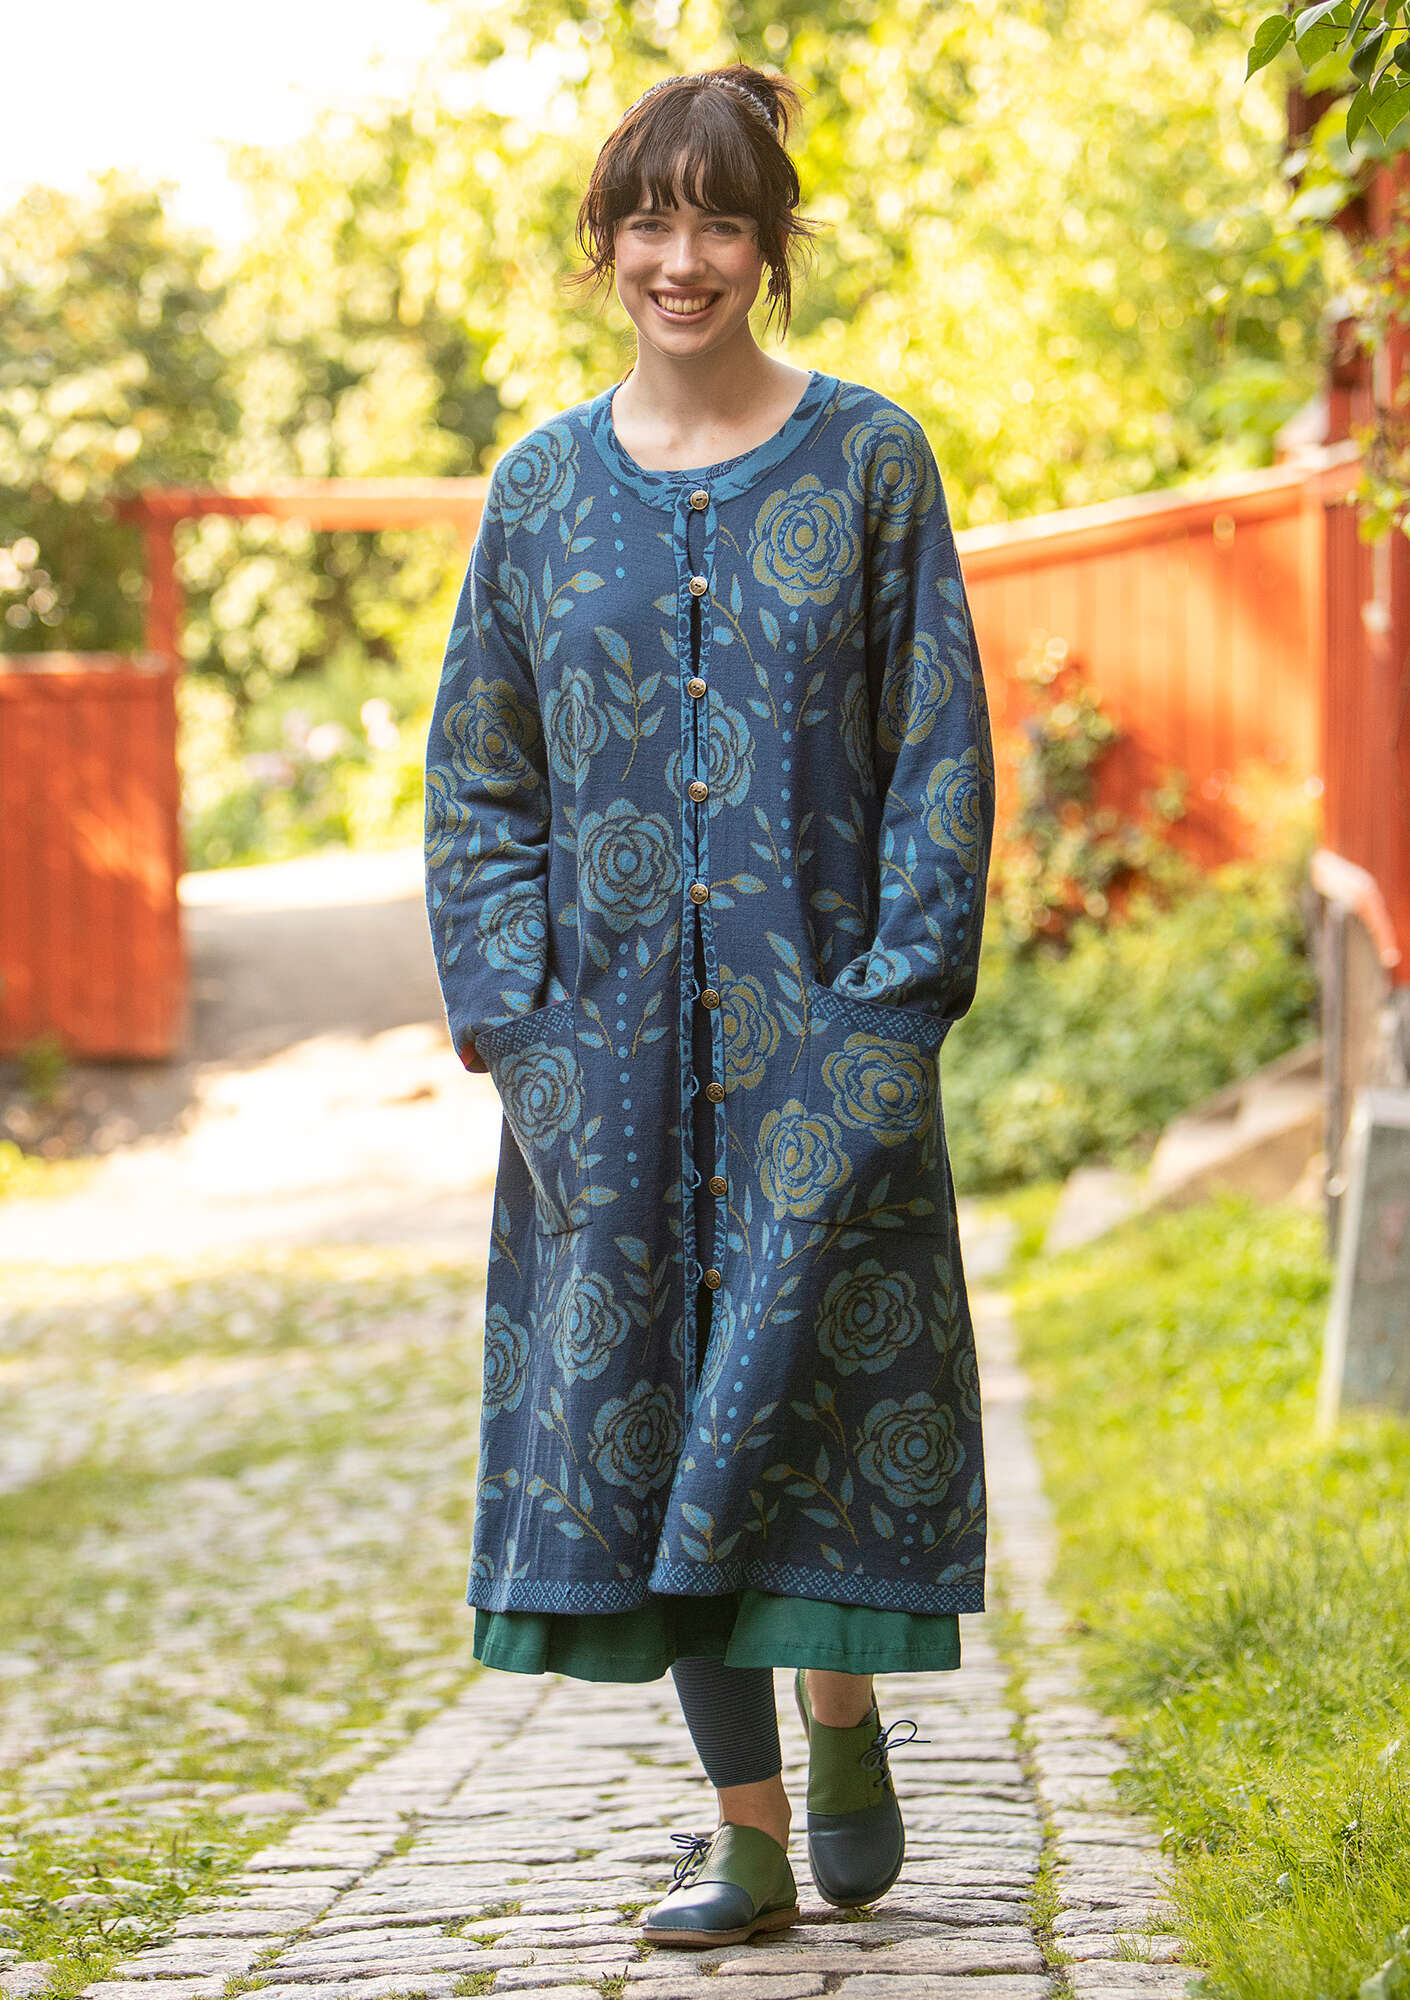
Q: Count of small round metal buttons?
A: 9